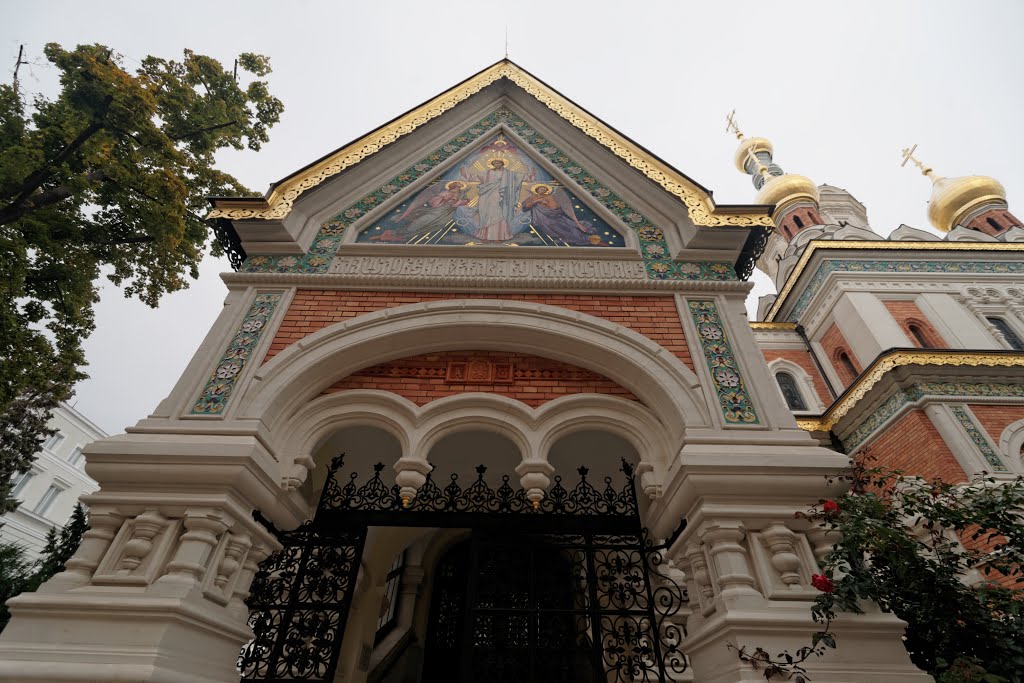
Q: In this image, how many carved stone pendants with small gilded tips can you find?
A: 2